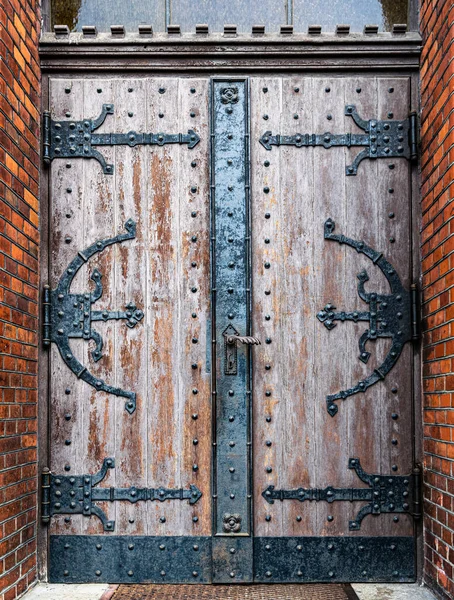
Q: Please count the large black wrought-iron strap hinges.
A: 6